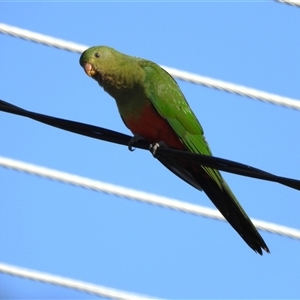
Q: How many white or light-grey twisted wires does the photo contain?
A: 4